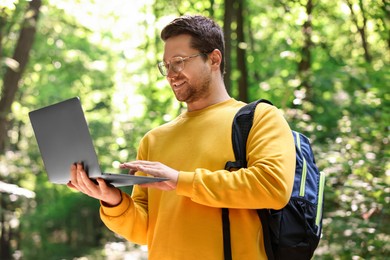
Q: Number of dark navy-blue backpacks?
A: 1